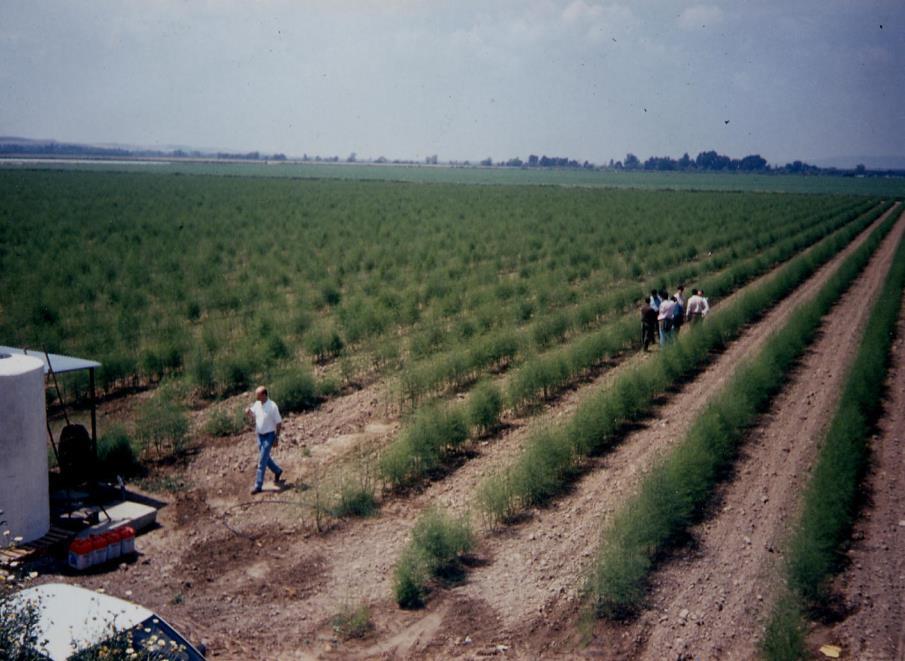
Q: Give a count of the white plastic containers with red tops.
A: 4